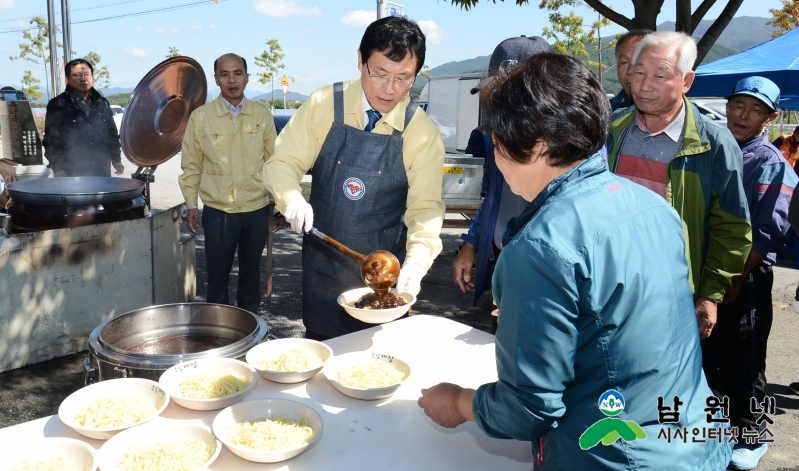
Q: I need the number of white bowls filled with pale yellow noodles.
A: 7